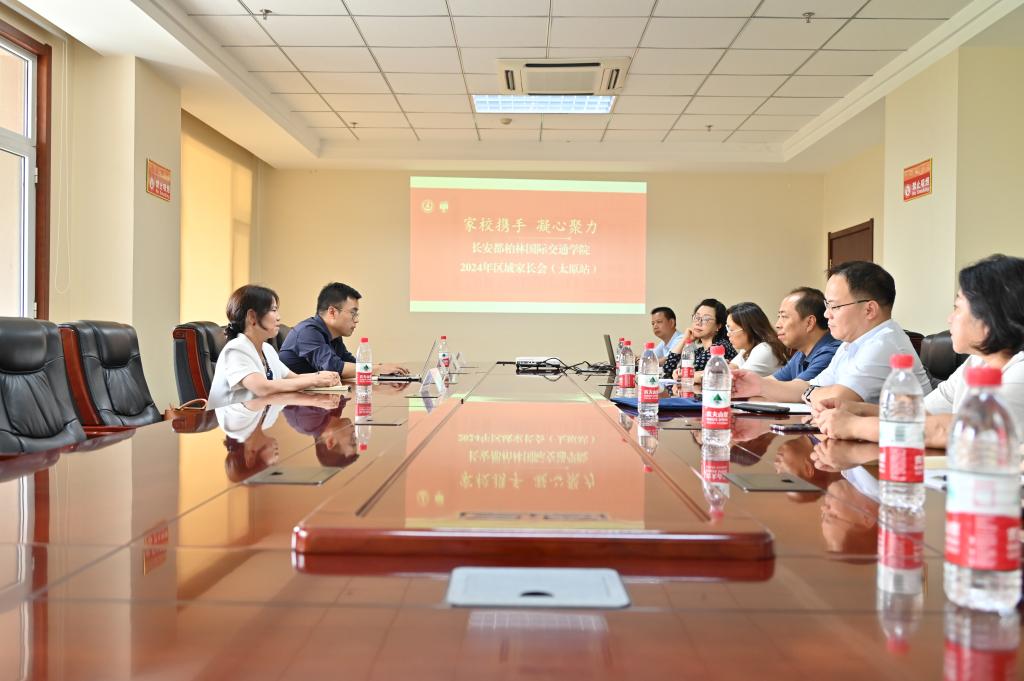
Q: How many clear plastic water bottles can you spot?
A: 9